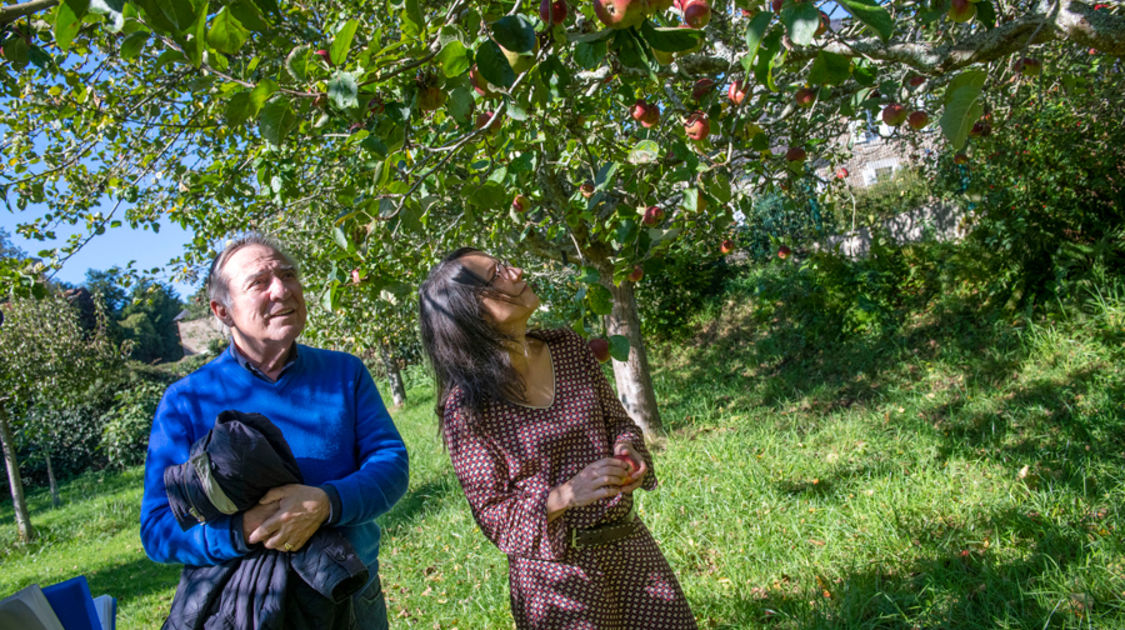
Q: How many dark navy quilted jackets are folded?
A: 1